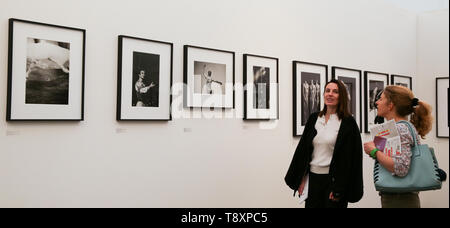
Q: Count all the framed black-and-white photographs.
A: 9